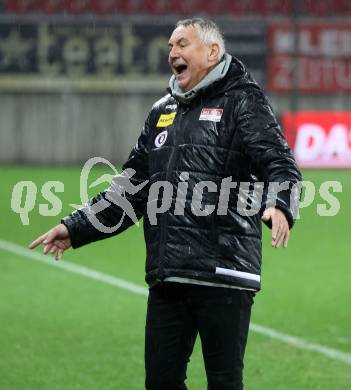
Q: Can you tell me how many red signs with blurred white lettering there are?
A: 2